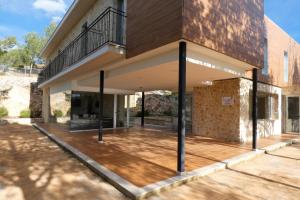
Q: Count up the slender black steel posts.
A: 4